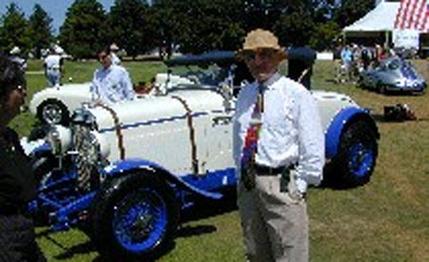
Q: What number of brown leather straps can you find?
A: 2